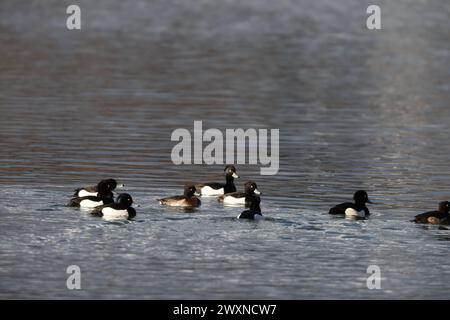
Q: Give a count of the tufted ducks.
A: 9